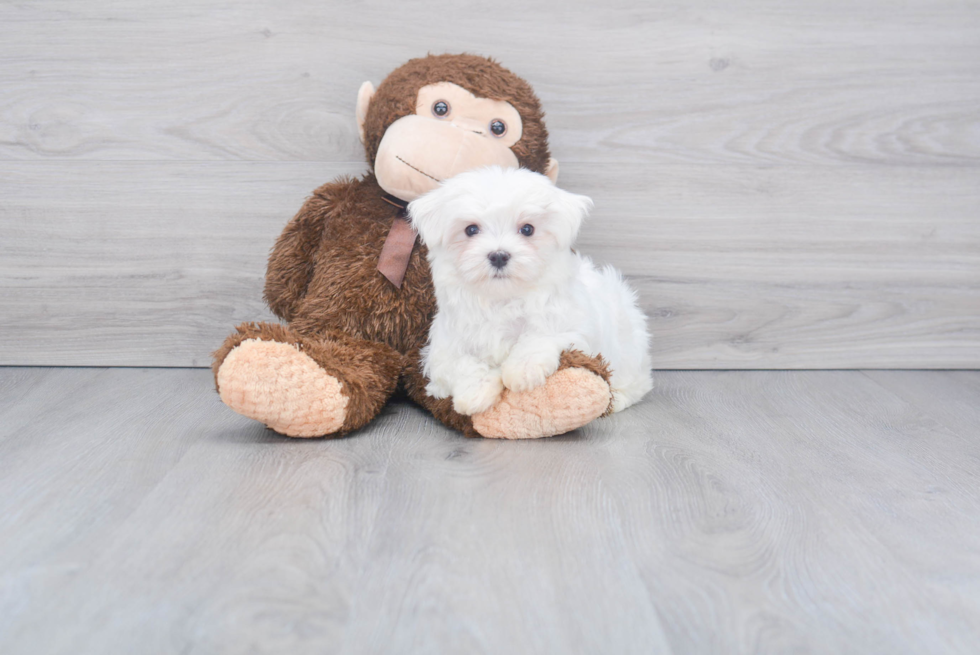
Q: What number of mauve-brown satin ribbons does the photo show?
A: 1